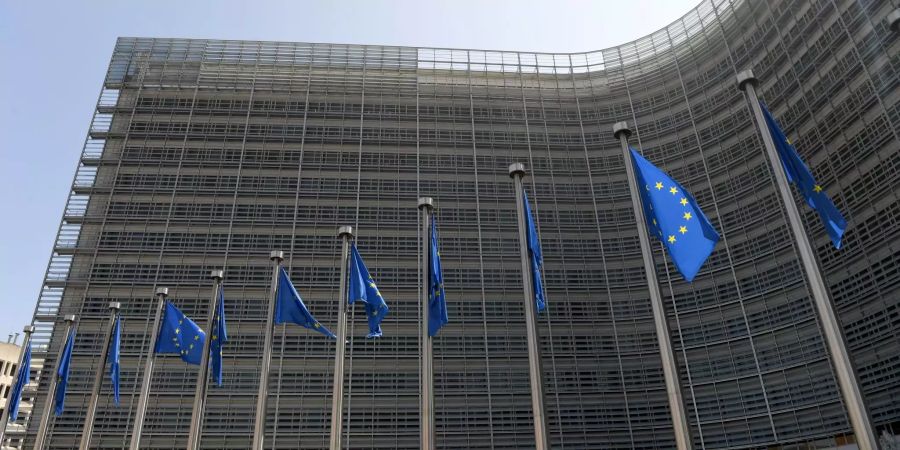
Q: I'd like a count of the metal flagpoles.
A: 11